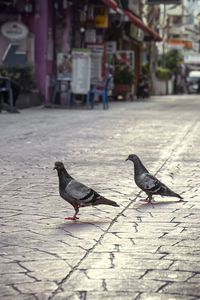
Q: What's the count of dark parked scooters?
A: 1